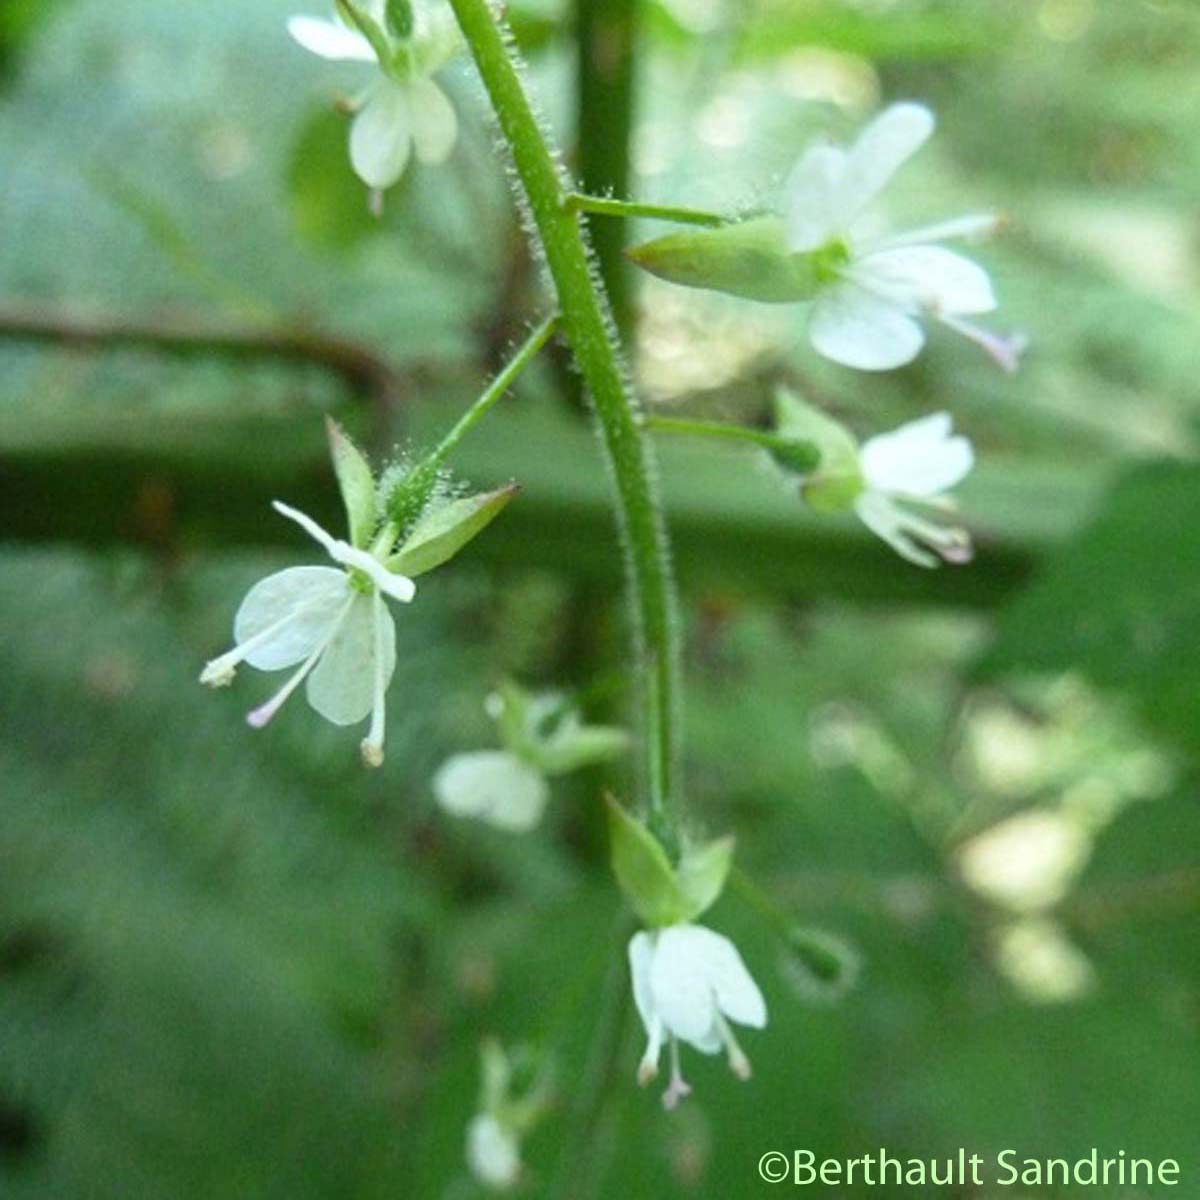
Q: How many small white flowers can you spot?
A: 7